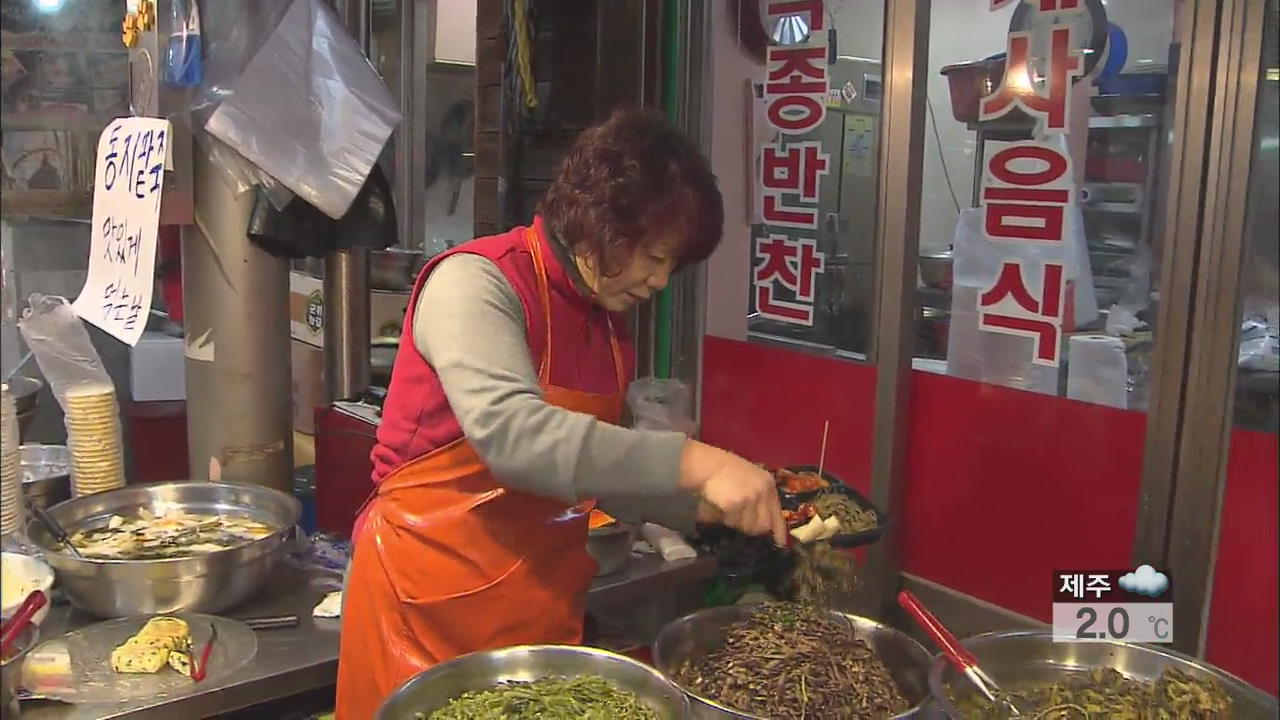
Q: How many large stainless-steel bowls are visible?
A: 4